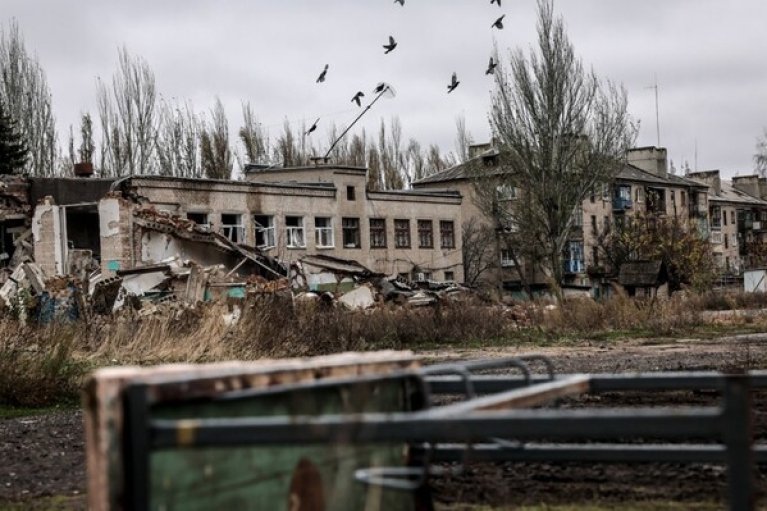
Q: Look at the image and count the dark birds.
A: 10